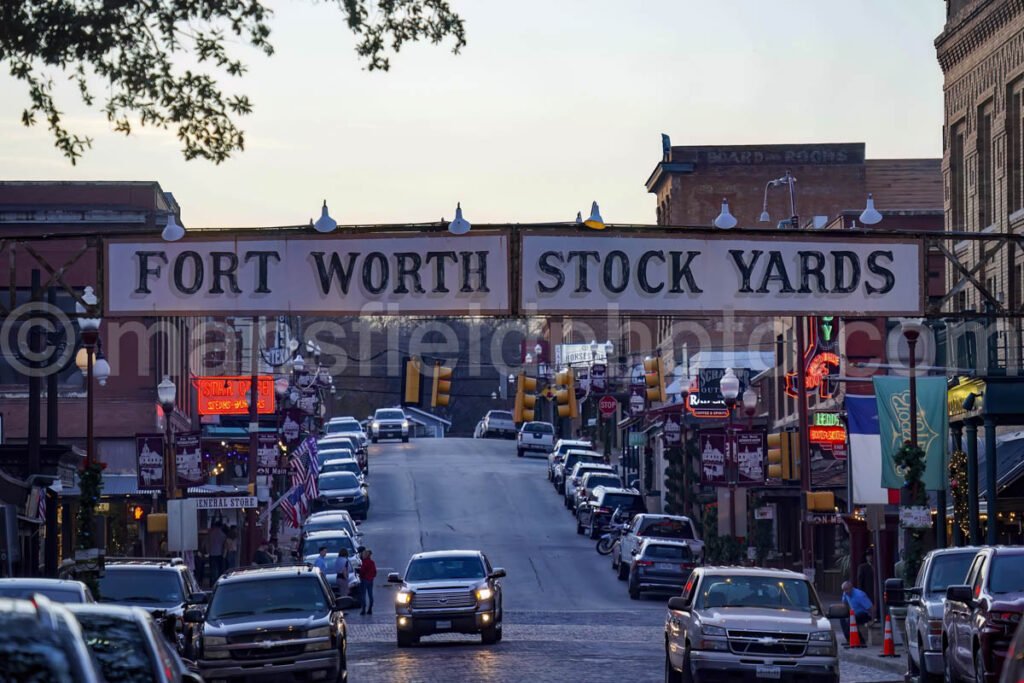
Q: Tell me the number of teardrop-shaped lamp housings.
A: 6